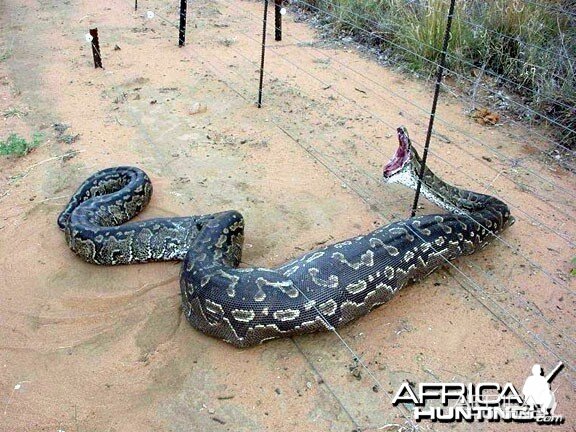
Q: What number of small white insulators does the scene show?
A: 3